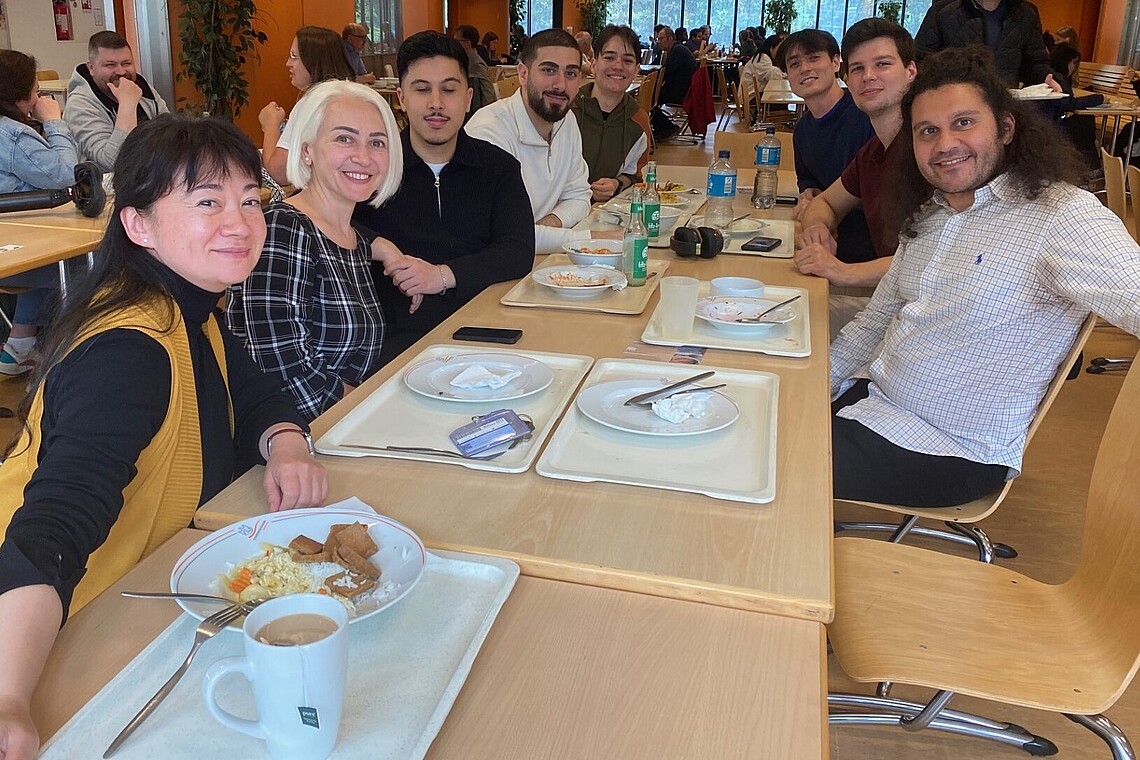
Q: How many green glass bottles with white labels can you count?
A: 2